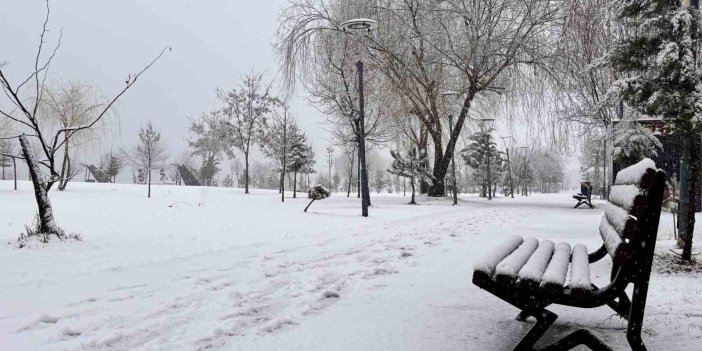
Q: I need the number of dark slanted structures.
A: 2